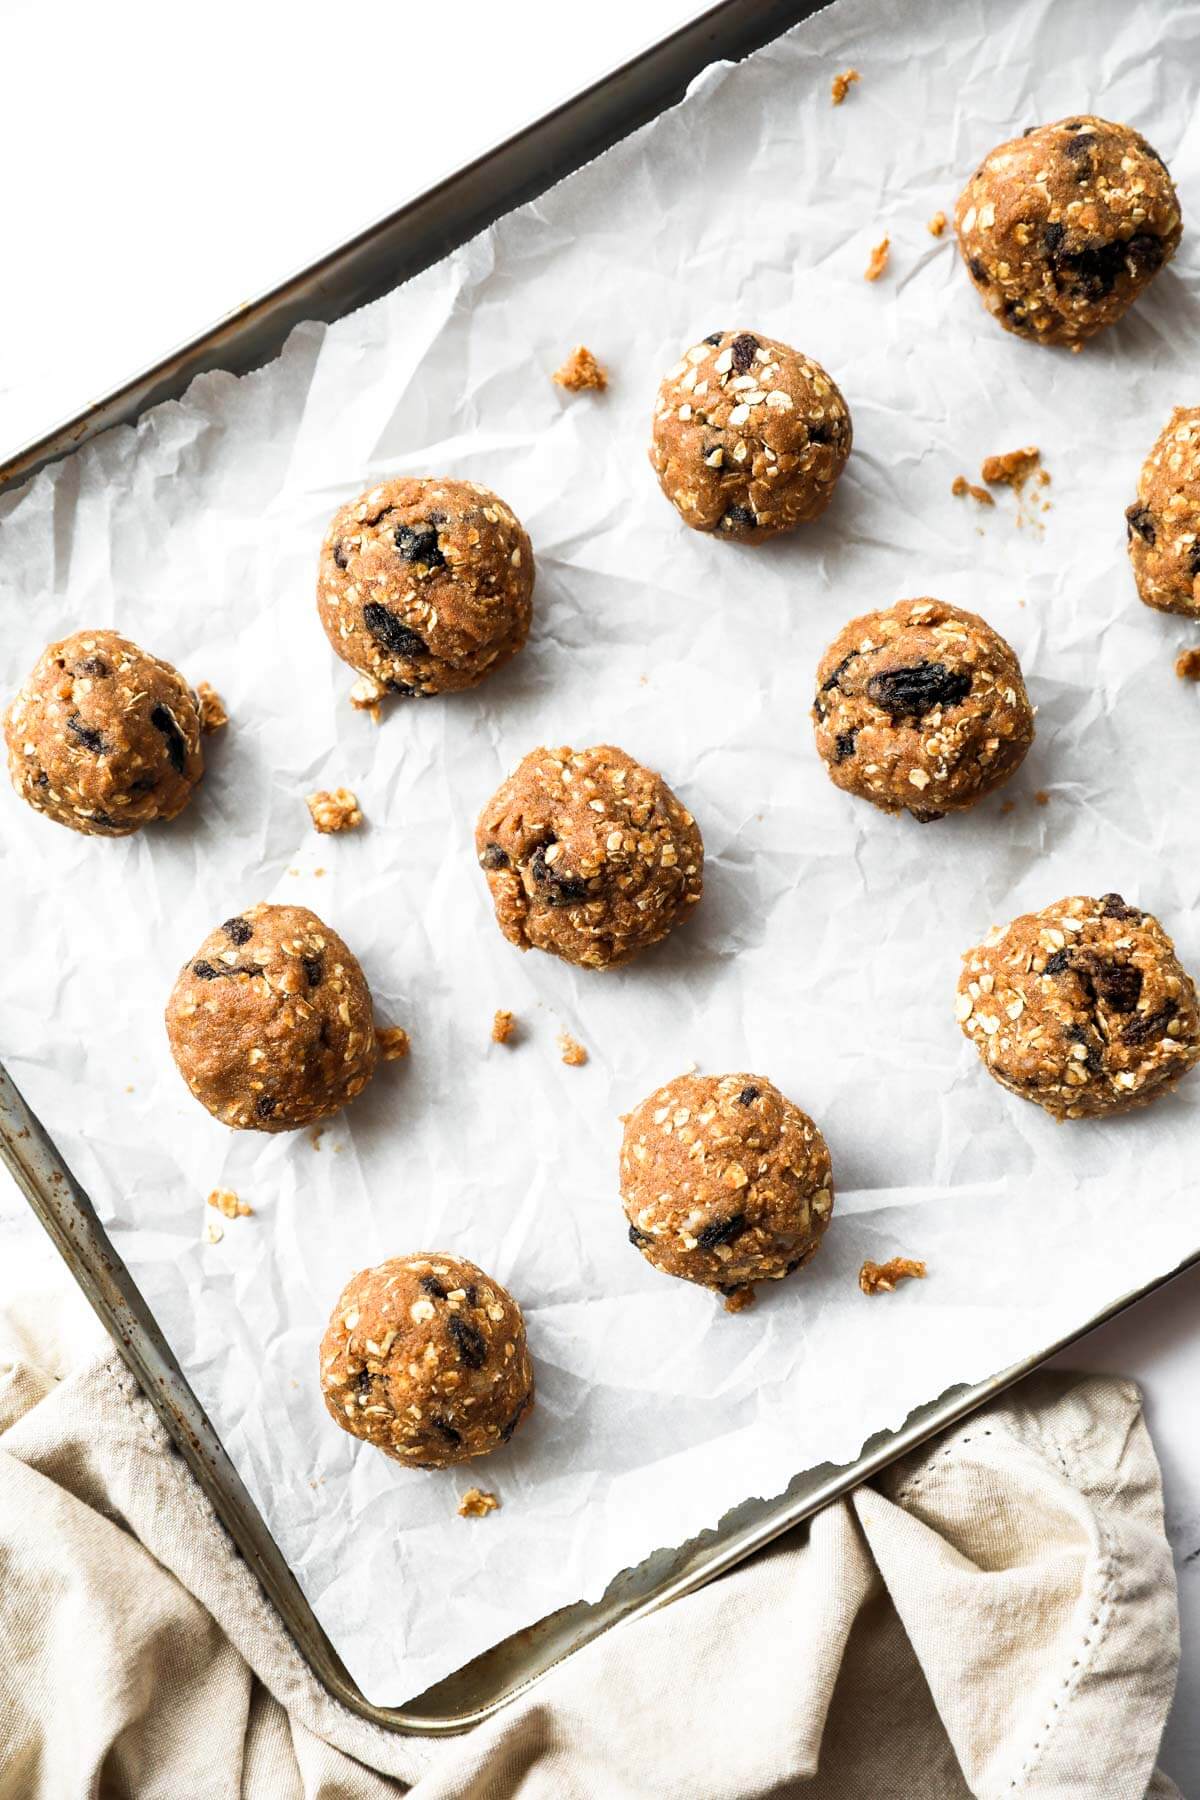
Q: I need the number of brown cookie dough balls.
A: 11